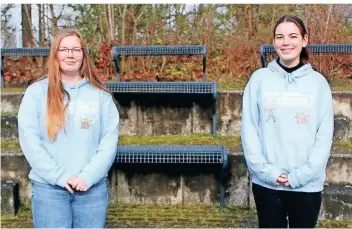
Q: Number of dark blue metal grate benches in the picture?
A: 5